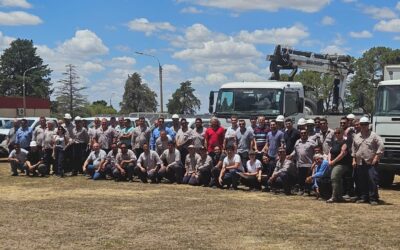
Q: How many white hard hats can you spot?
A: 9